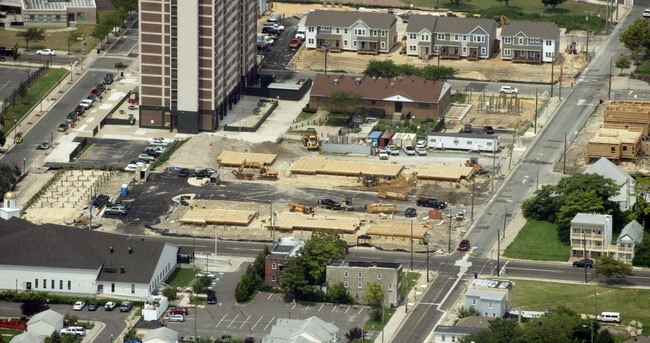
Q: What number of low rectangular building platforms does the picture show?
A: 6